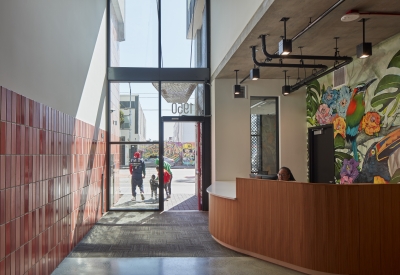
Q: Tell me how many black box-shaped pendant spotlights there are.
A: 5